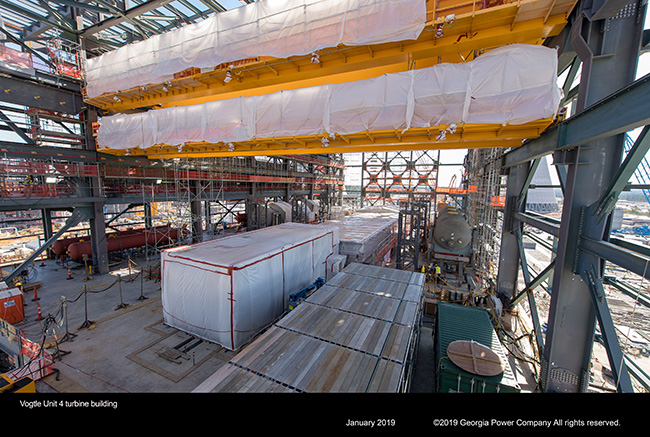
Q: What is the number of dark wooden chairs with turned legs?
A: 0